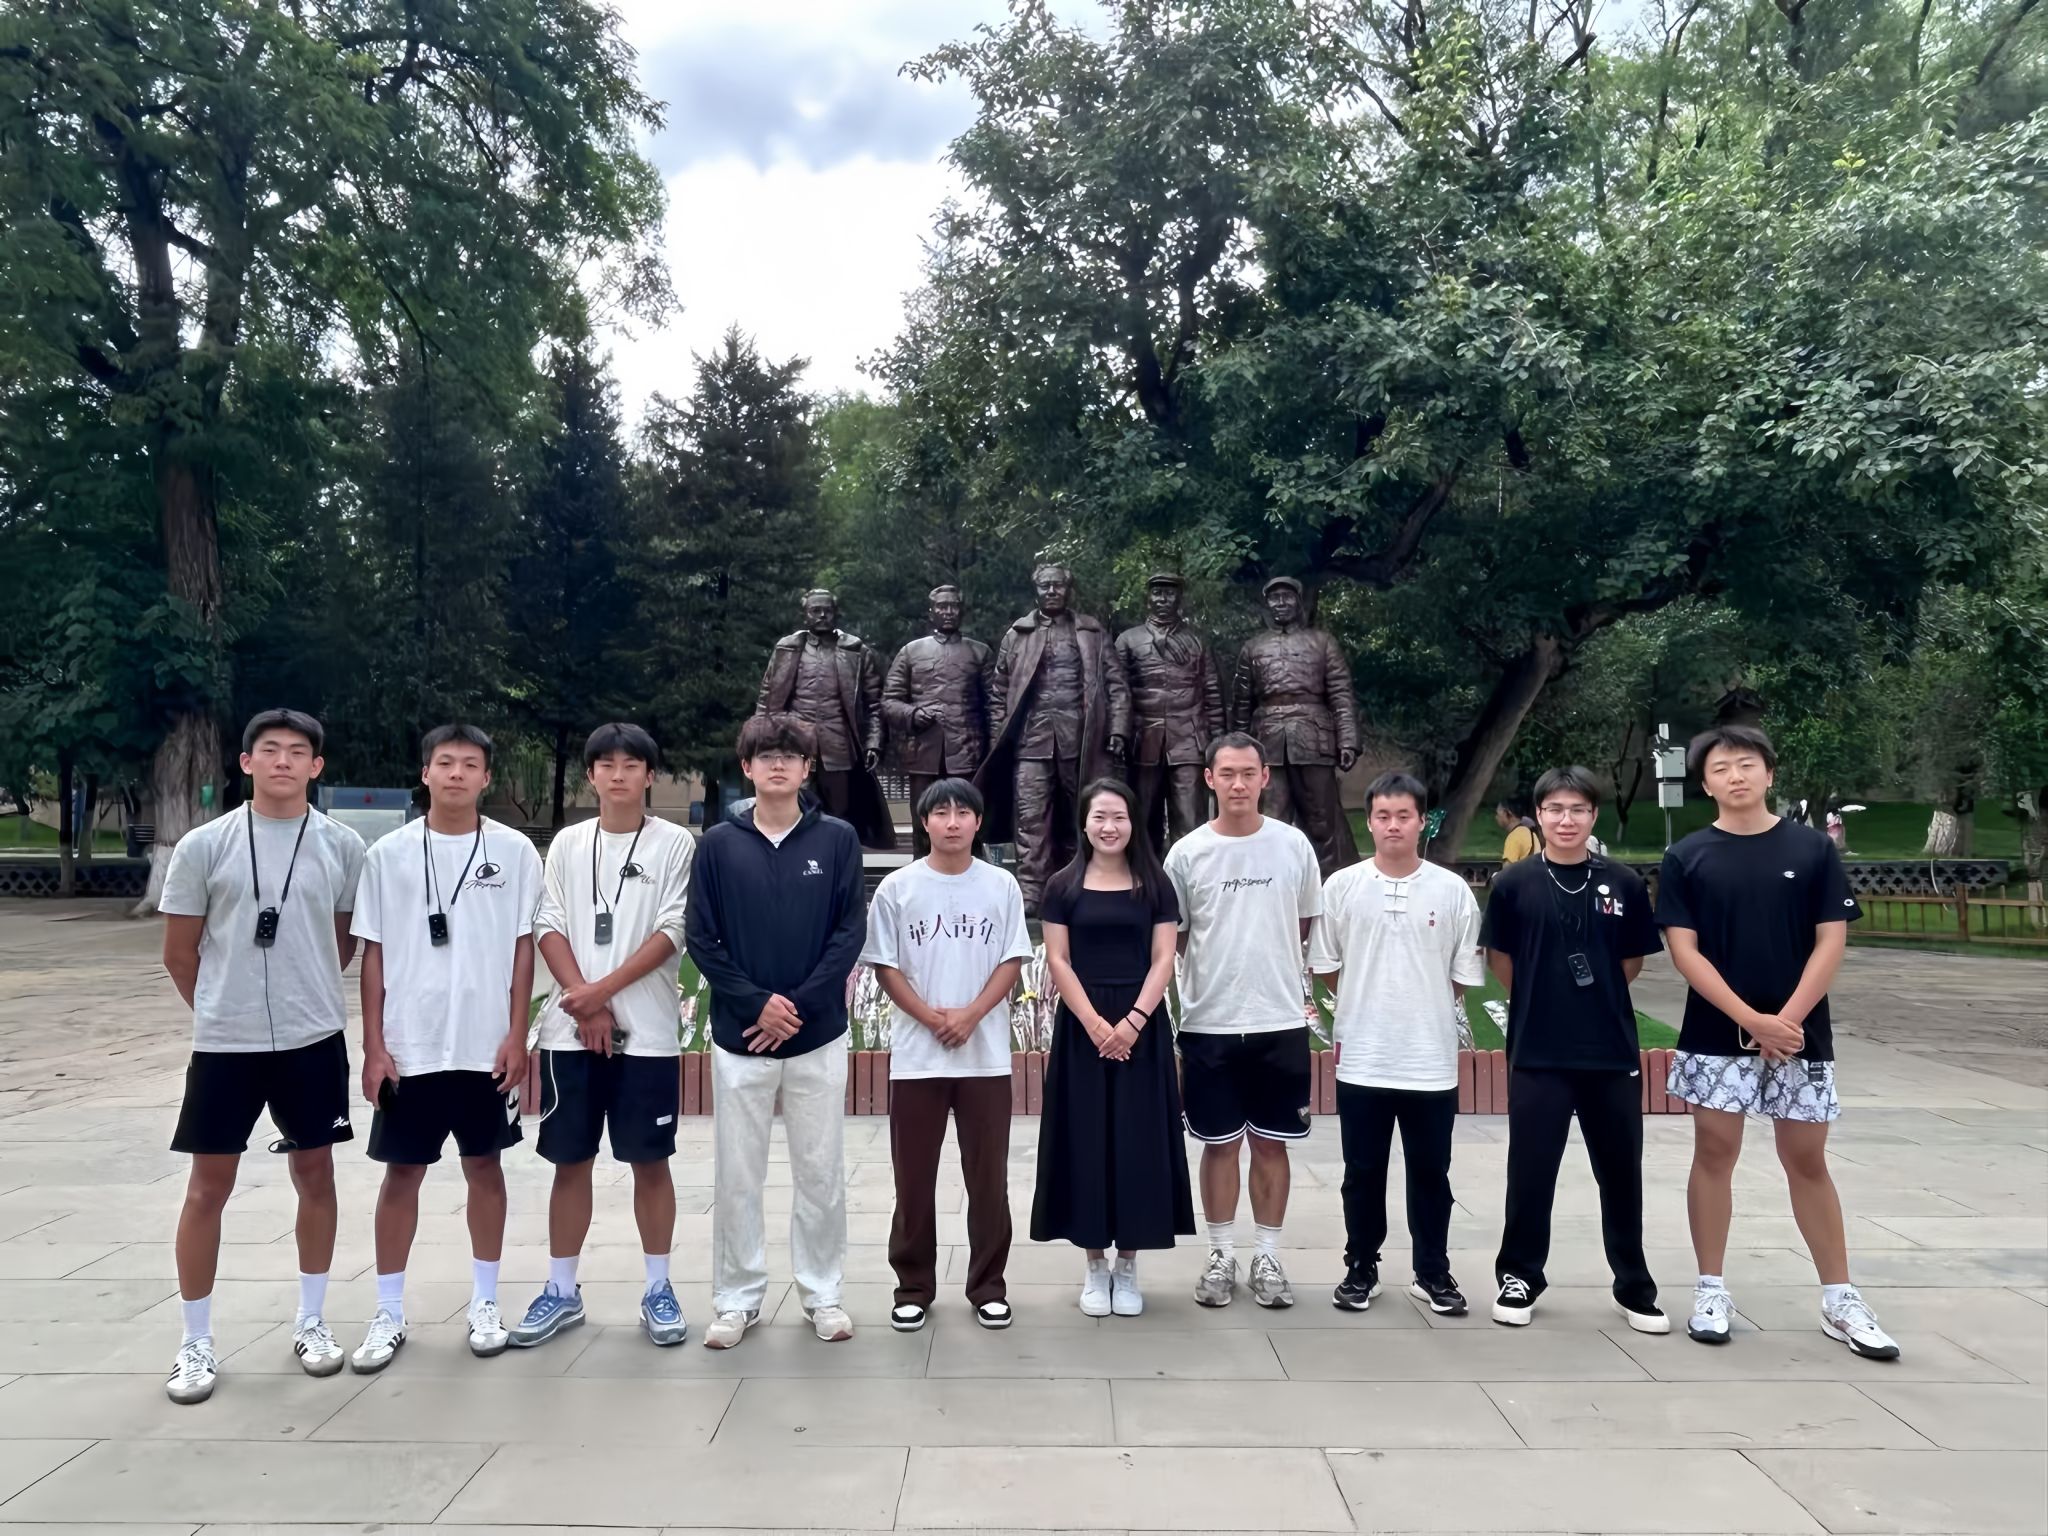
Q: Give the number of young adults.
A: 10